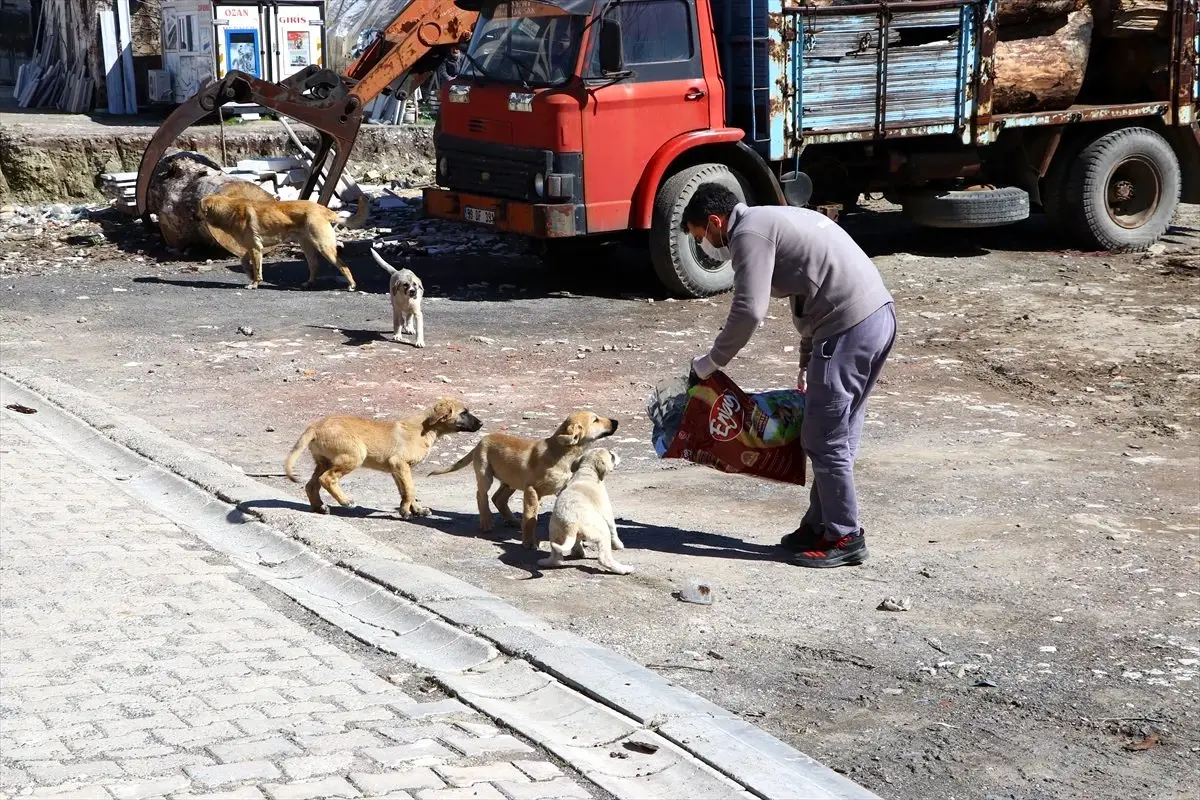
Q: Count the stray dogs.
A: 5